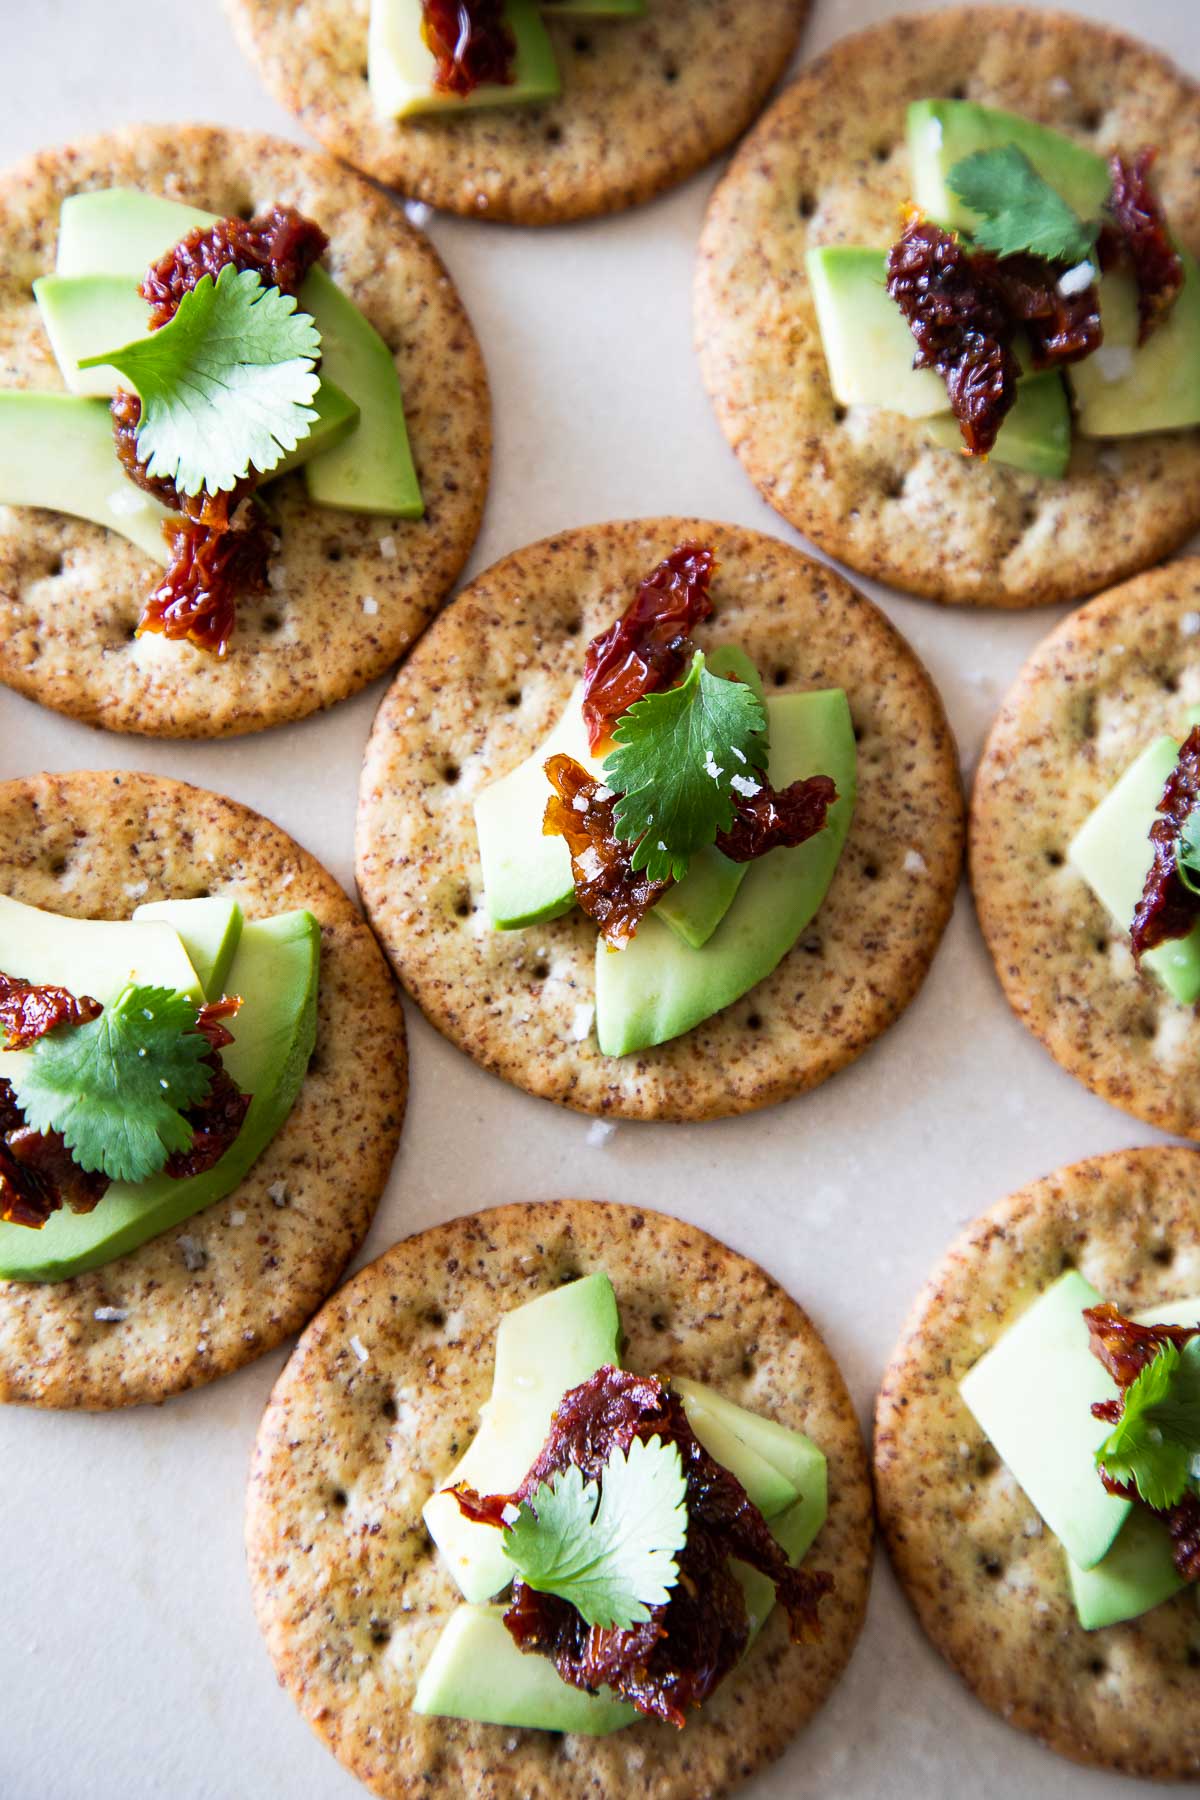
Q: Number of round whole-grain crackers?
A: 8